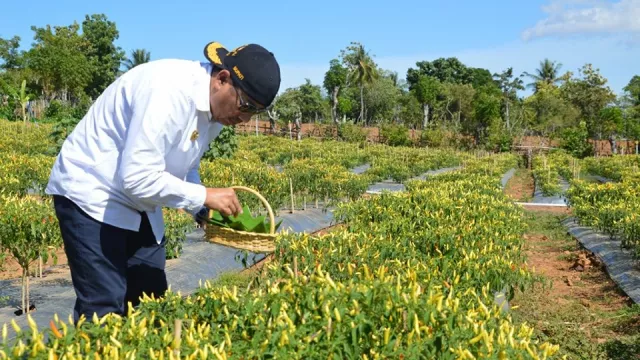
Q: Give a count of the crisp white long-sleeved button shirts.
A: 1